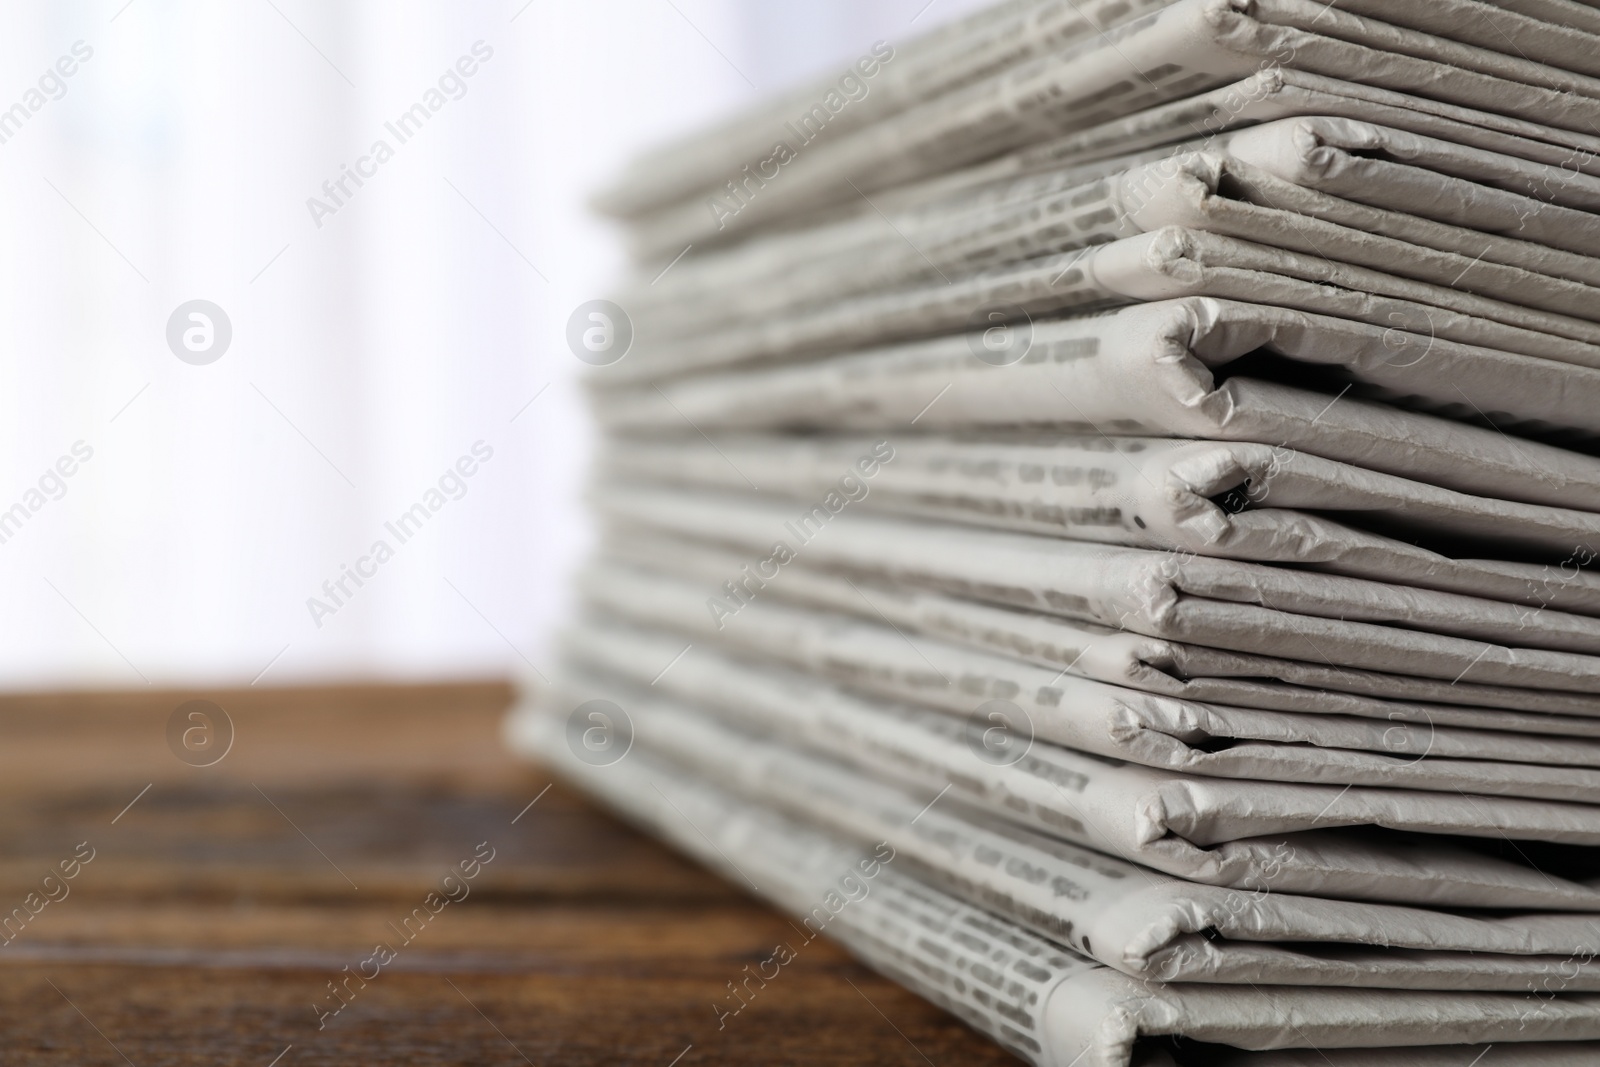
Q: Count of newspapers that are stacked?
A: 14